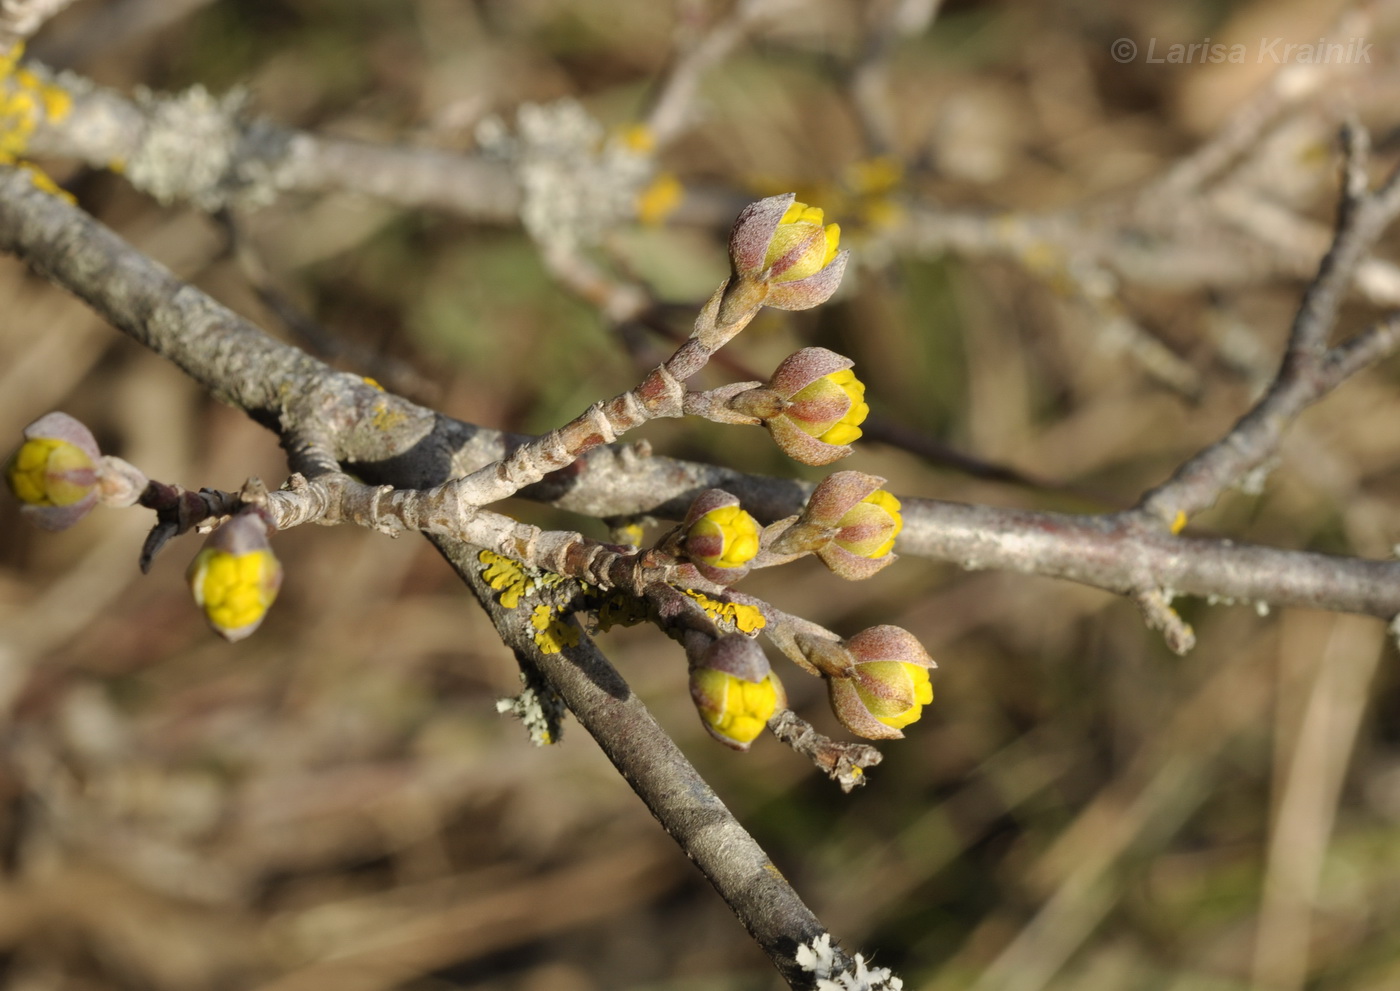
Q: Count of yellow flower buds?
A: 8